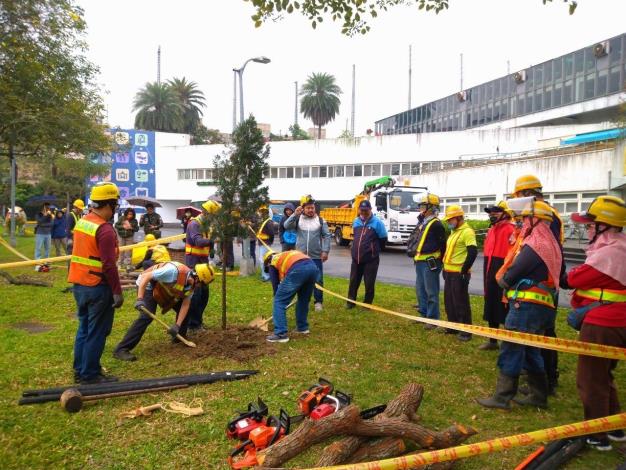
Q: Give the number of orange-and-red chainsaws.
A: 4